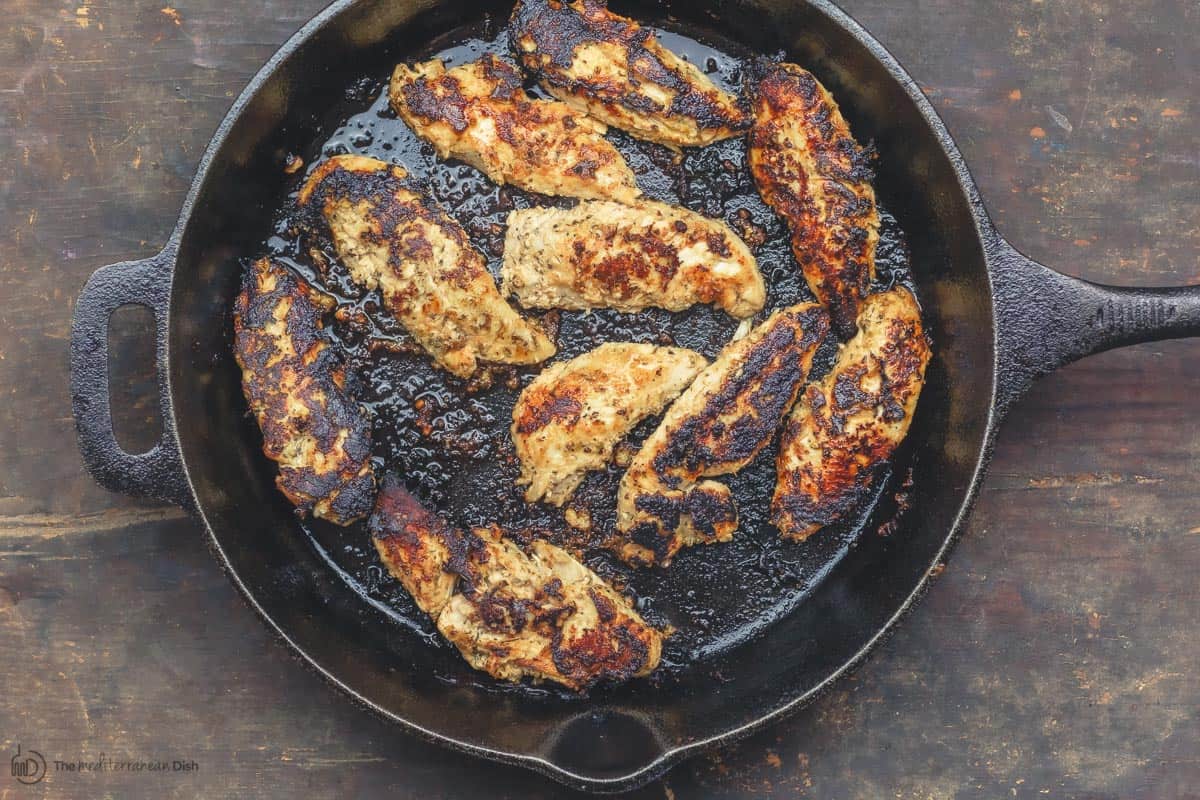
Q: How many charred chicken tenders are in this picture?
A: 10